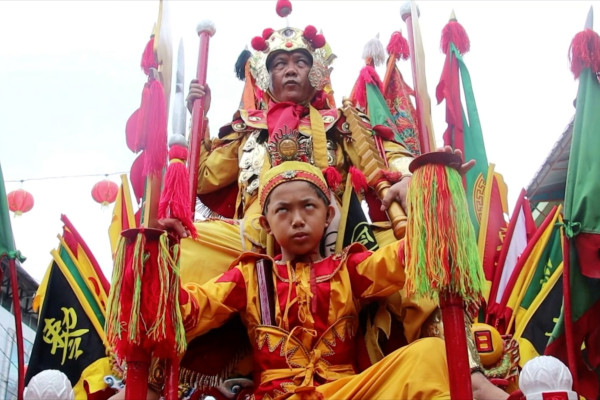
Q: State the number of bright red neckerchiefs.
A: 1